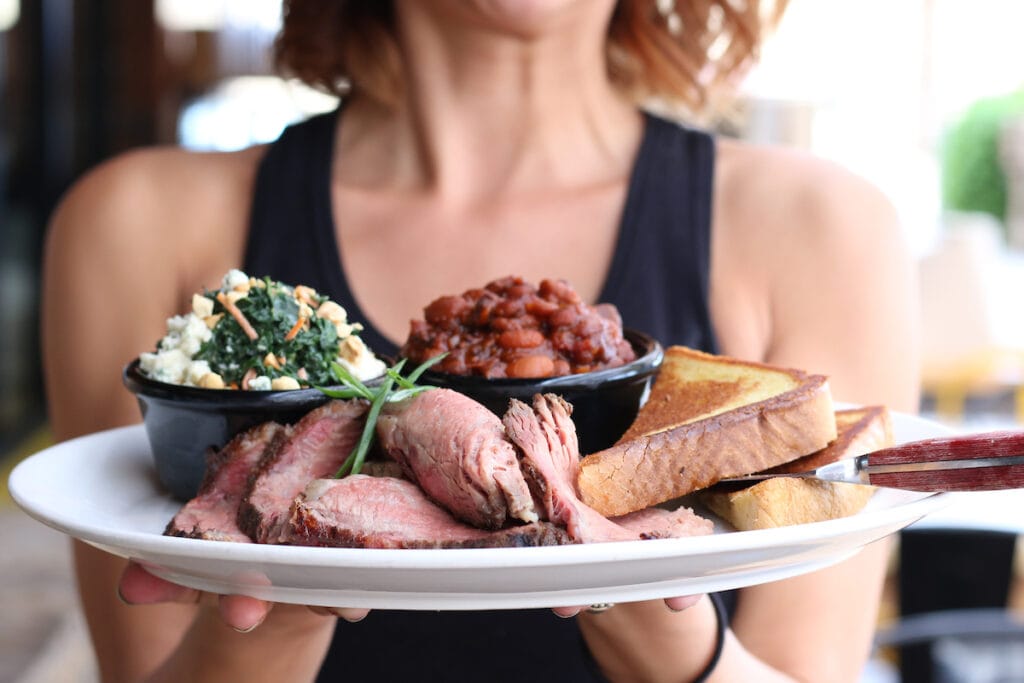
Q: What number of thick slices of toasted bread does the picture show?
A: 2